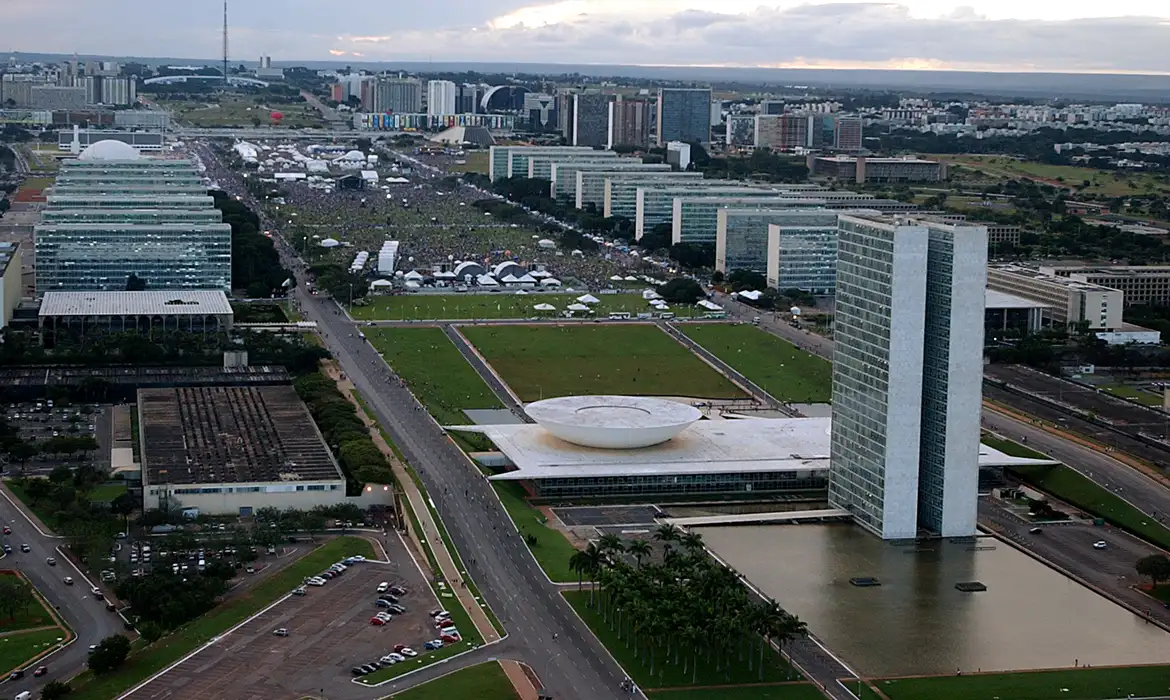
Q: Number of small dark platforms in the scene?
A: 2